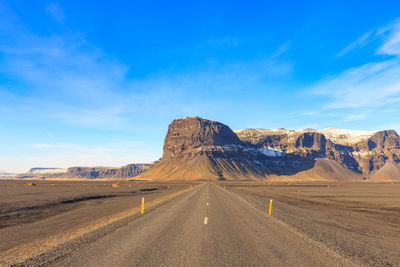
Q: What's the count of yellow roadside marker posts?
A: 4